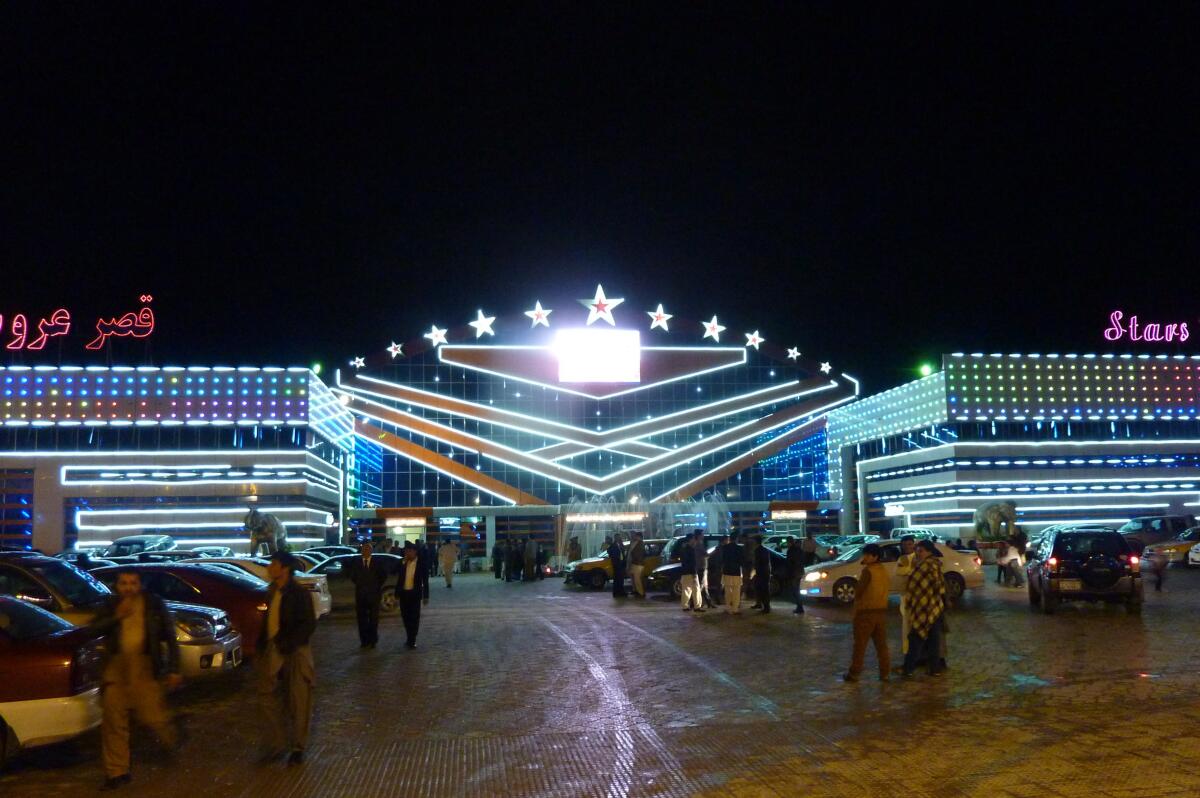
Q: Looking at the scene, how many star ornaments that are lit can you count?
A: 11